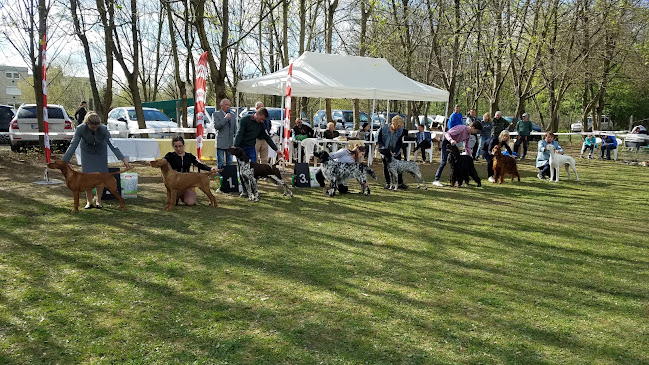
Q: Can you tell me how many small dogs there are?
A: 0